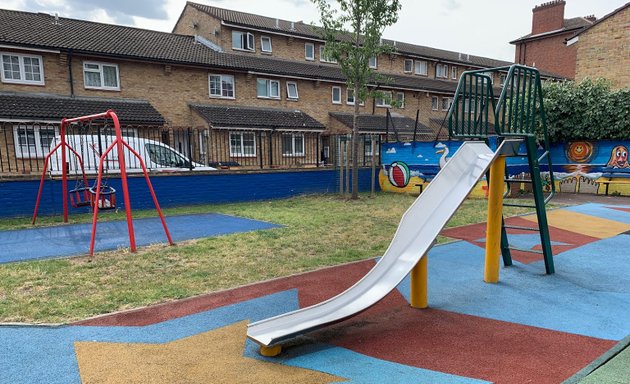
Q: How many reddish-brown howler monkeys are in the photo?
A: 0